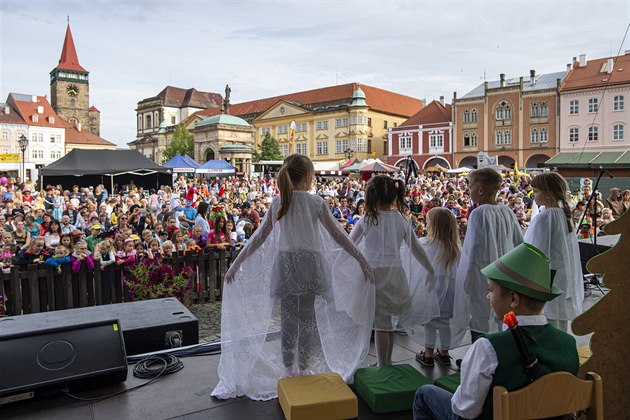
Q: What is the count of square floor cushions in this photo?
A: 3